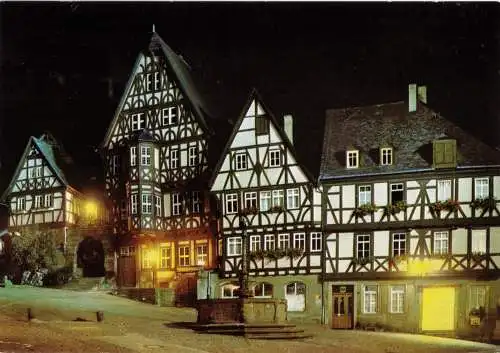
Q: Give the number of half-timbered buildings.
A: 4